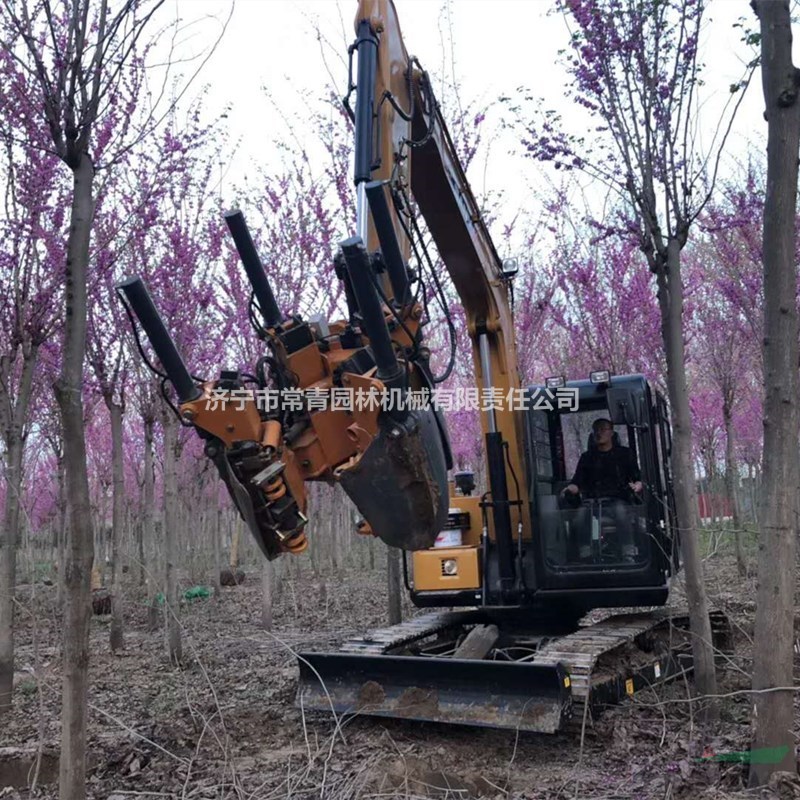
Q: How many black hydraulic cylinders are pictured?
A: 6